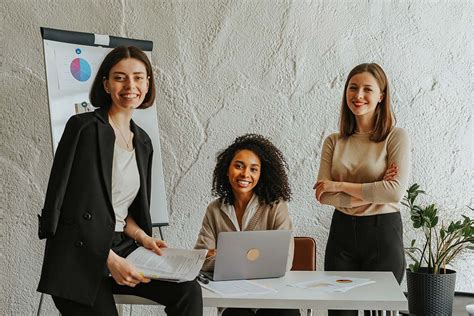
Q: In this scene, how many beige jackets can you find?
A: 1